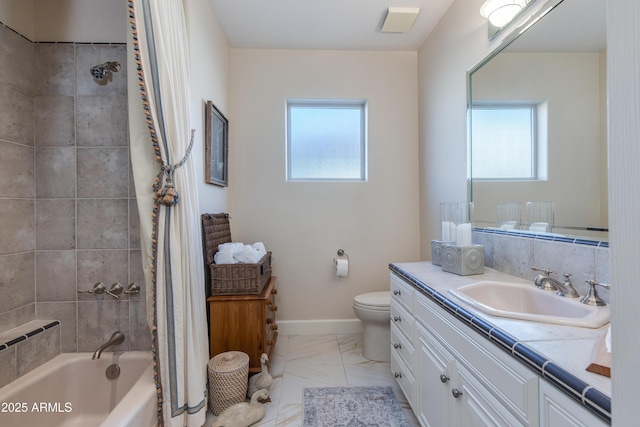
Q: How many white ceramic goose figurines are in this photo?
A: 2